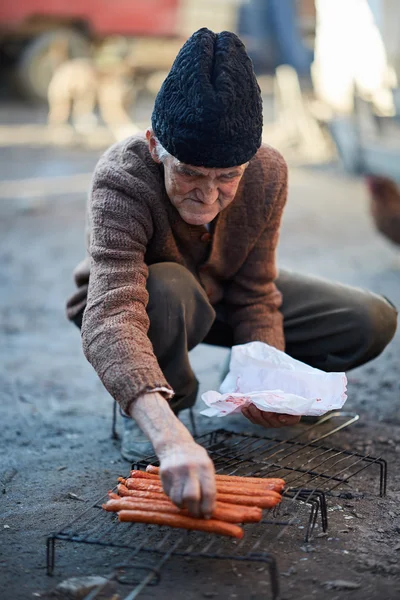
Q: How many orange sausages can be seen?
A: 7